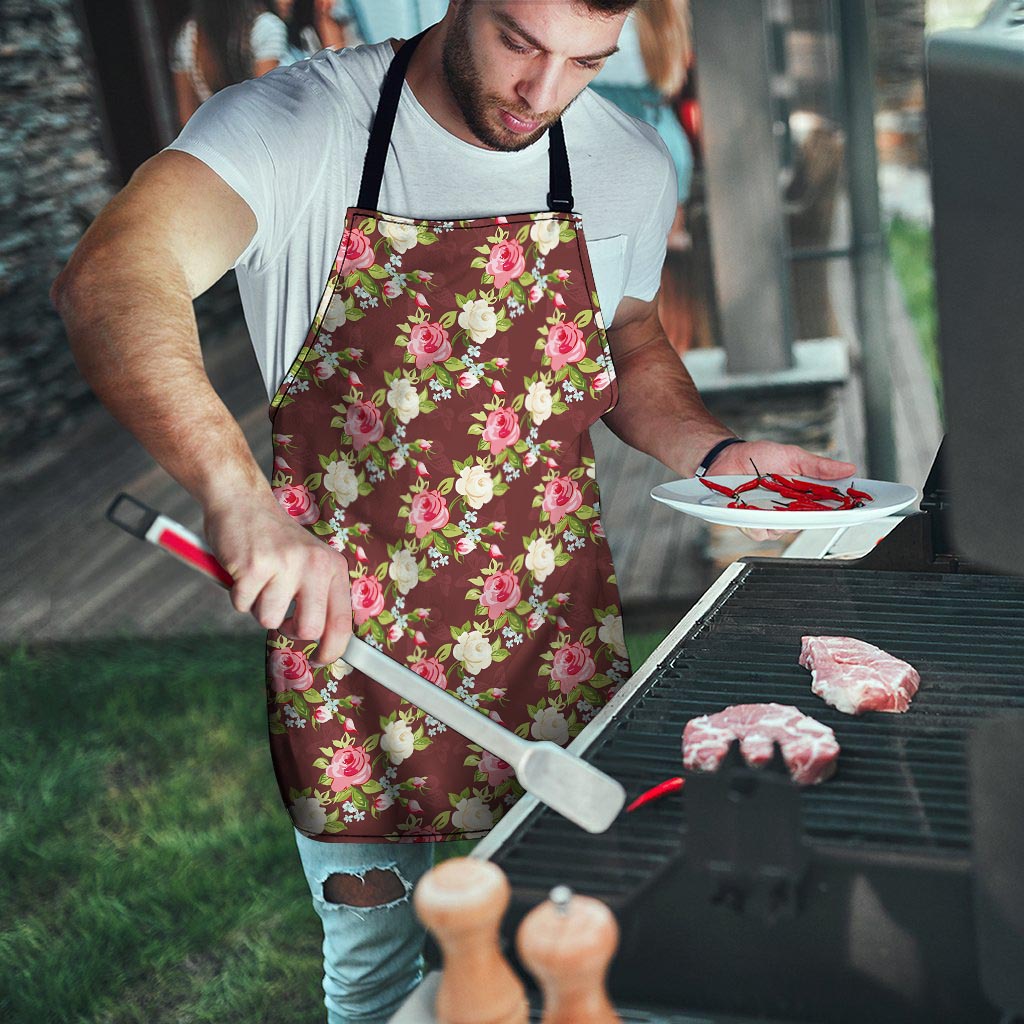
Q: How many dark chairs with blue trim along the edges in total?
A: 0